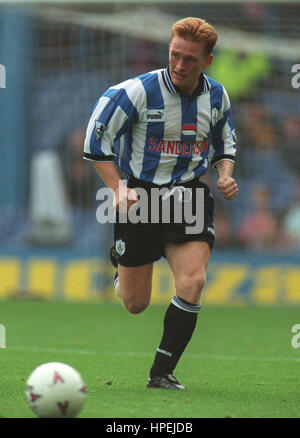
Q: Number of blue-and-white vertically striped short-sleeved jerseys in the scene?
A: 1